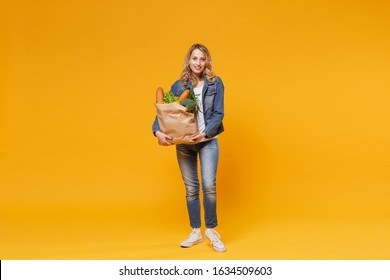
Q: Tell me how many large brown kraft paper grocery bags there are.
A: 1